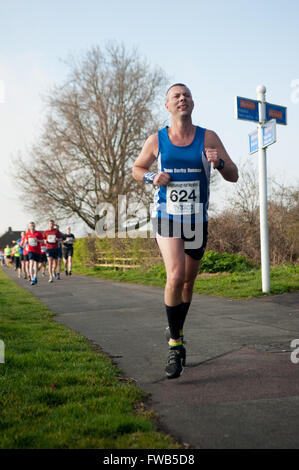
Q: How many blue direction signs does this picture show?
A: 4